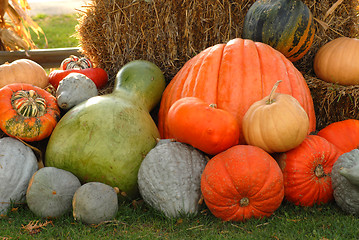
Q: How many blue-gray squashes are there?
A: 6